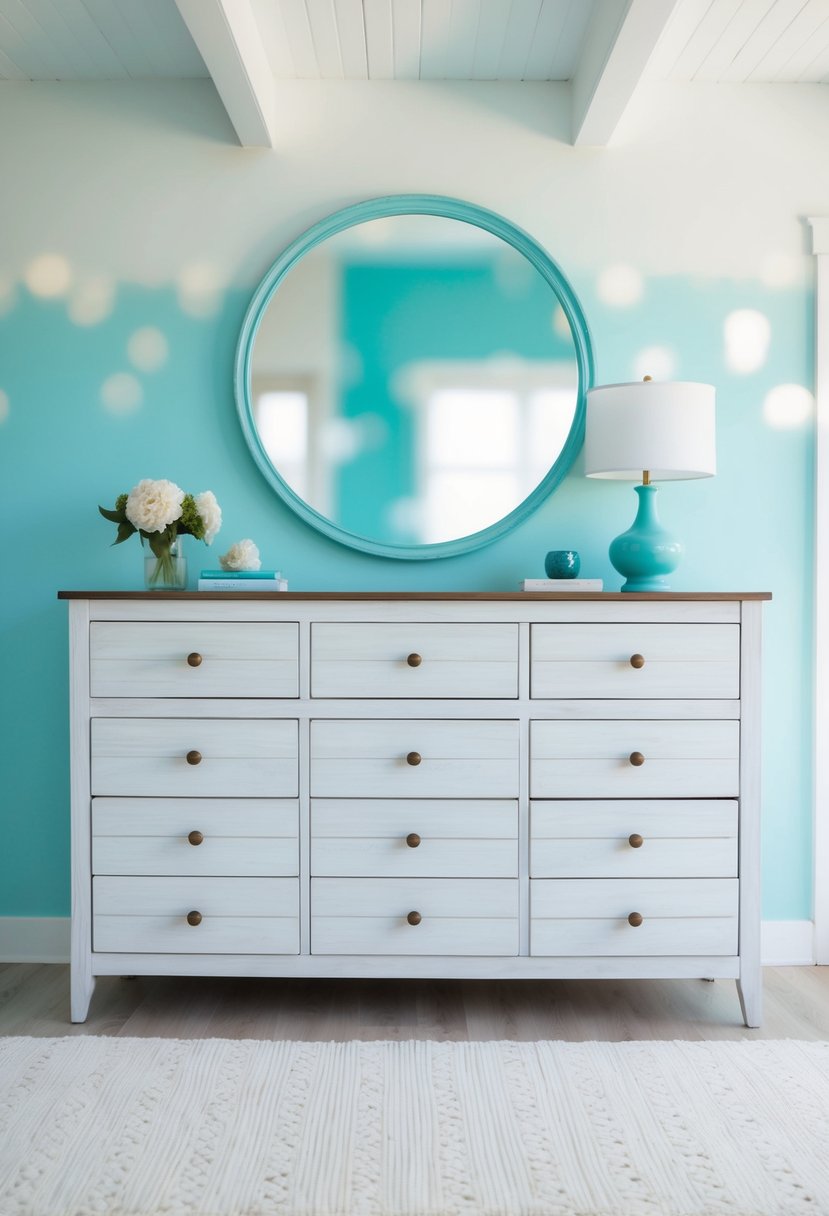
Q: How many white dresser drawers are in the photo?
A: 12